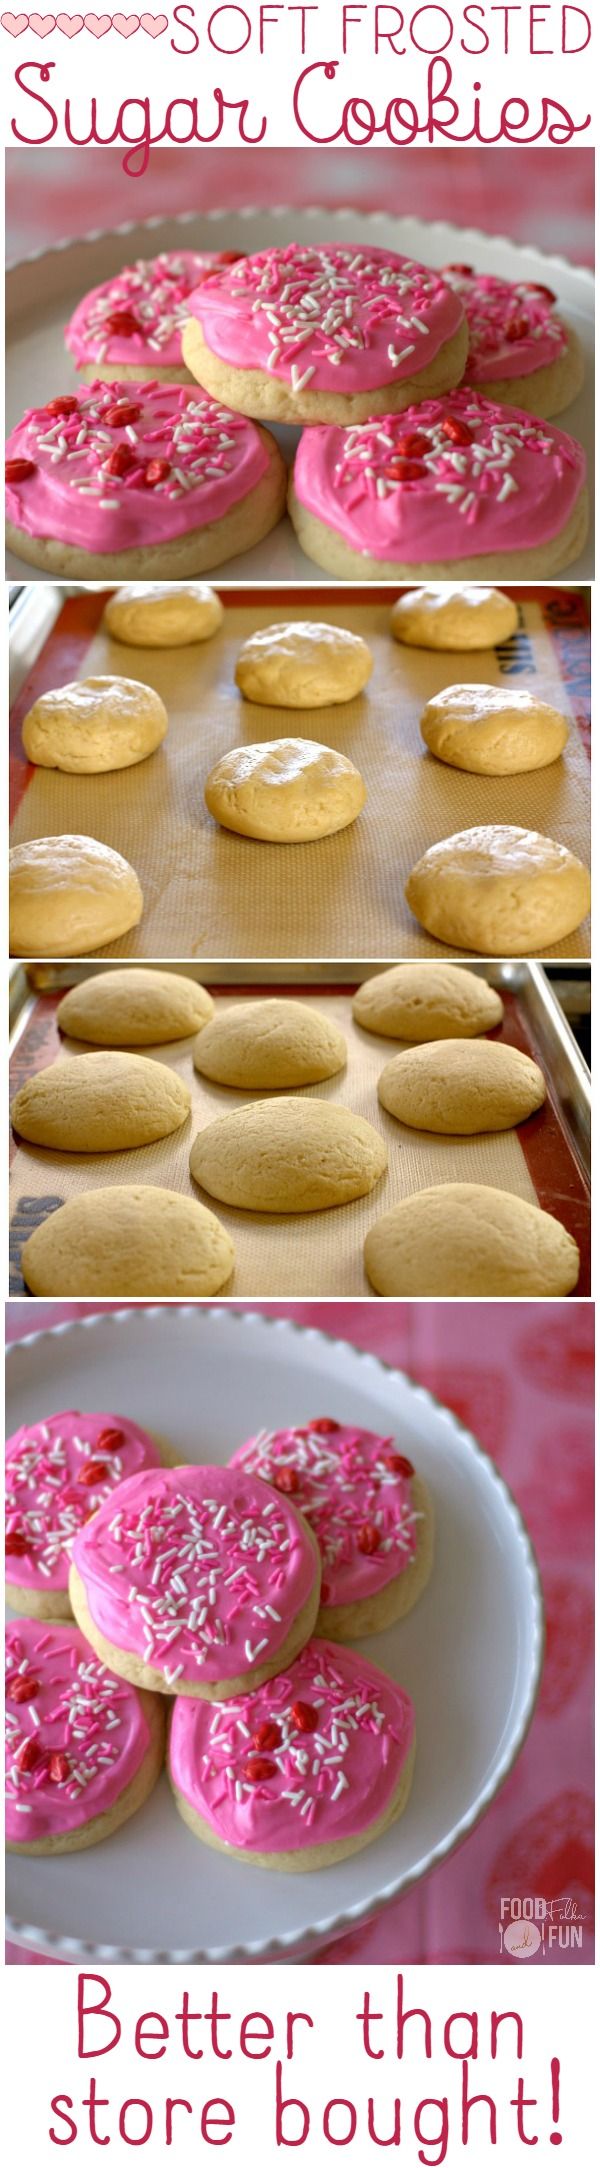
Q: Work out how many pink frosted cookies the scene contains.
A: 10